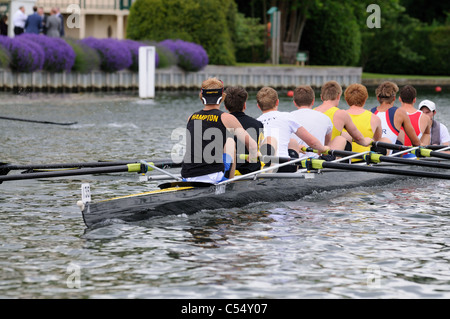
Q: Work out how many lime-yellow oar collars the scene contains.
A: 4